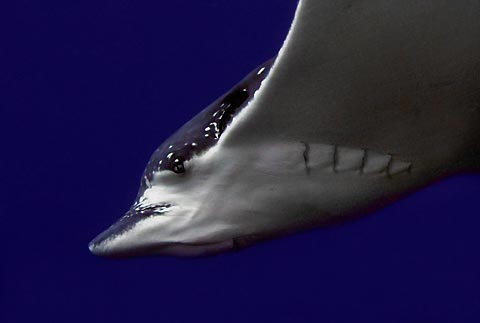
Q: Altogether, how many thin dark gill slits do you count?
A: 5